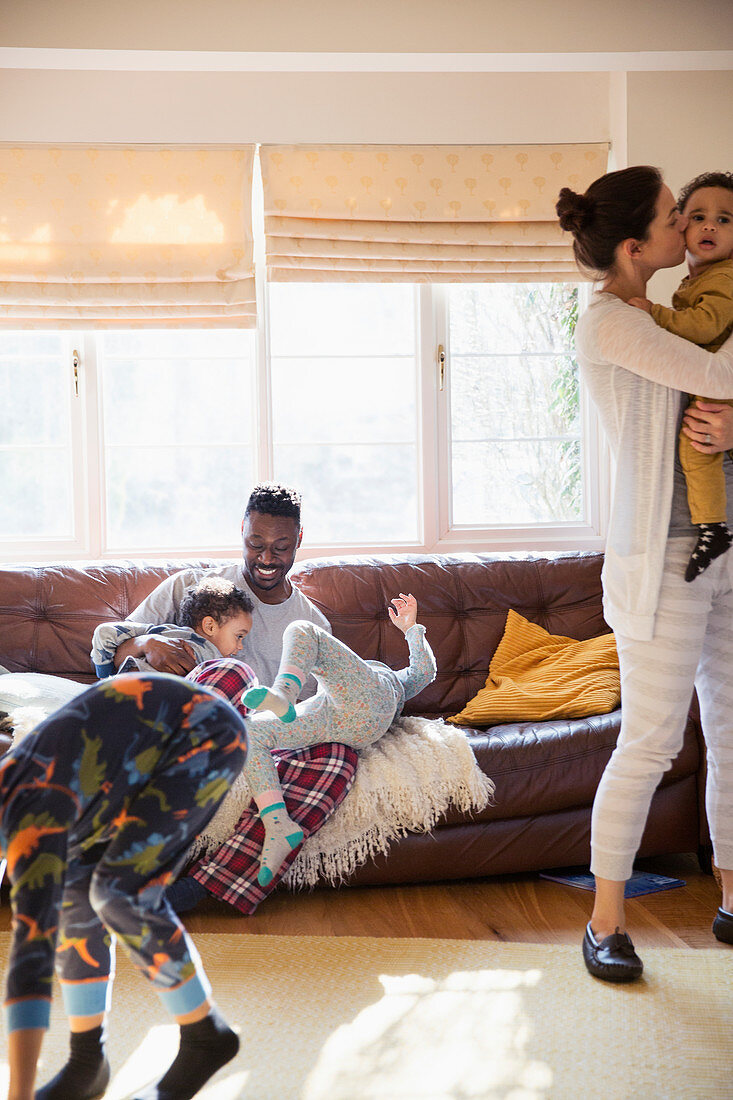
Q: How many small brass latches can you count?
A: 2